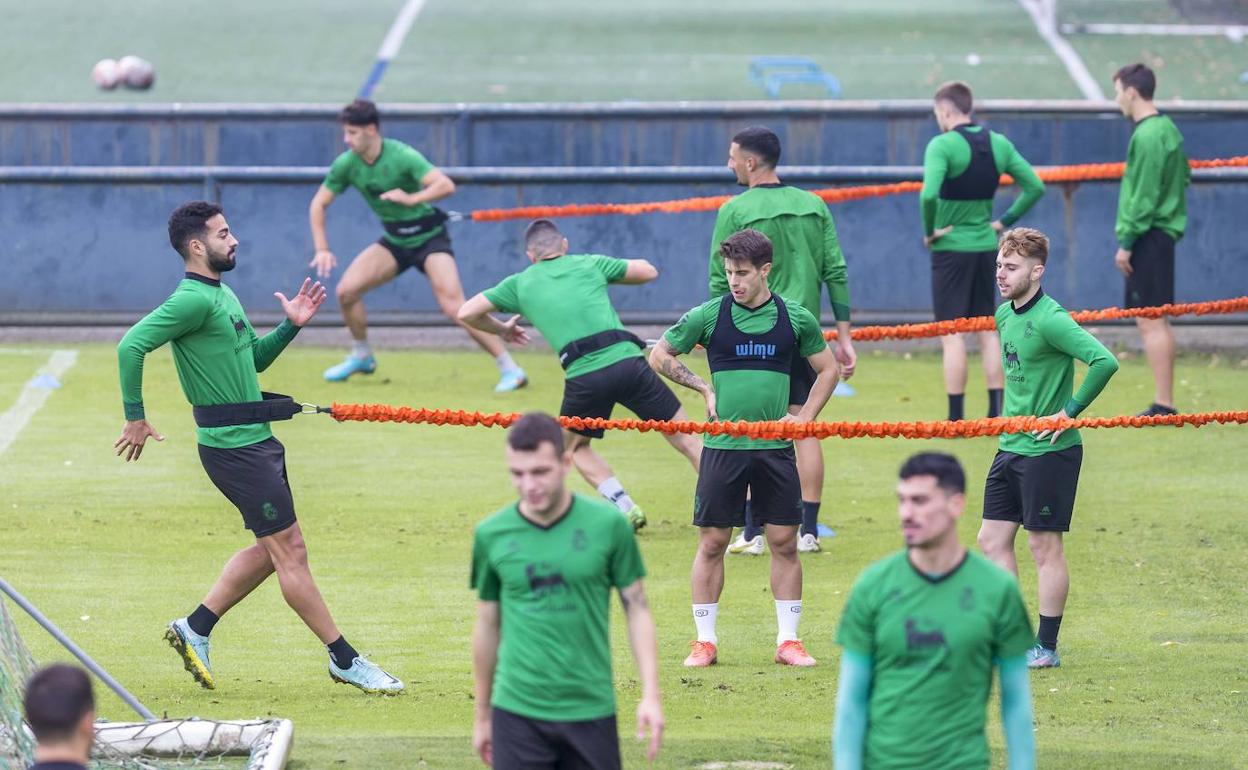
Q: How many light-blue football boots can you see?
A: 5